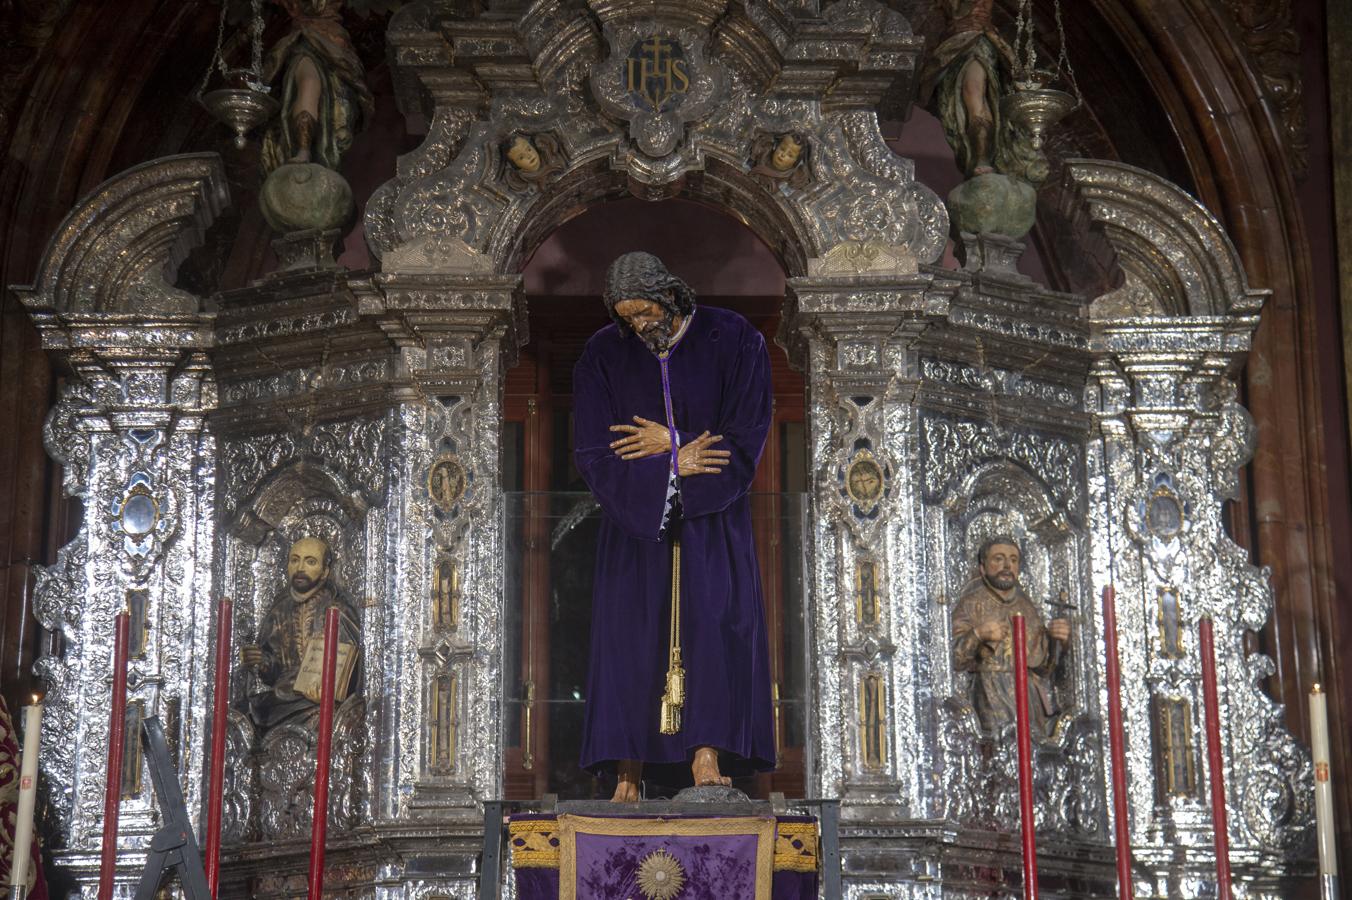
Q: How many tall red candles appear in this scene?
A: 6